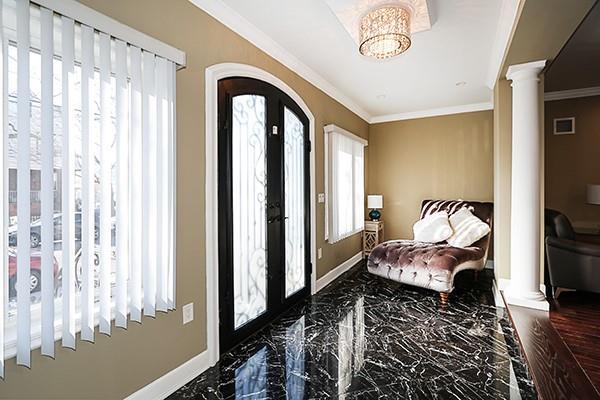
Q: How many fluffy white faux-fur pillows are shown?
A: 2